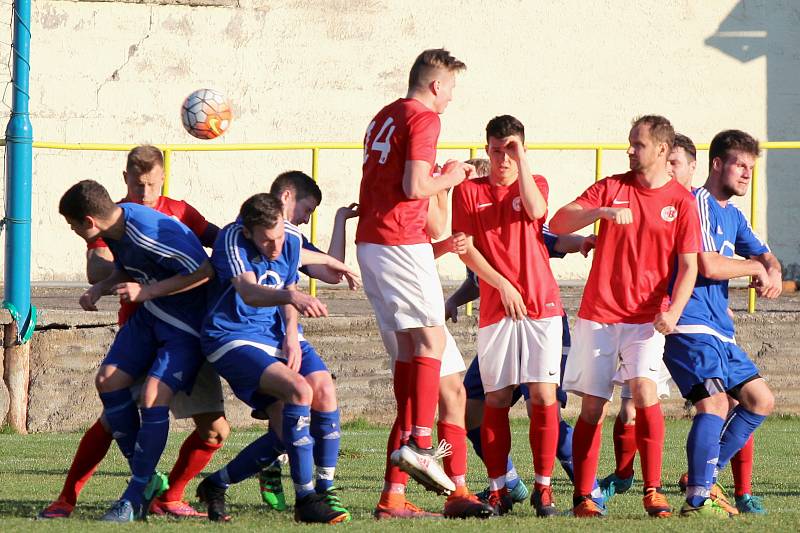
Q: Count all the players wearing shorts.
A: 11